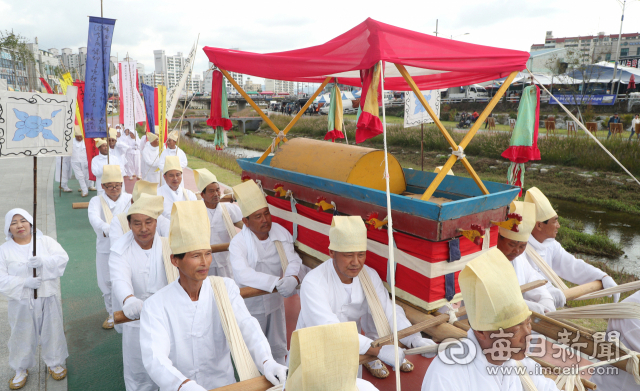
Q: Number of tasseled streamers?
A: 4